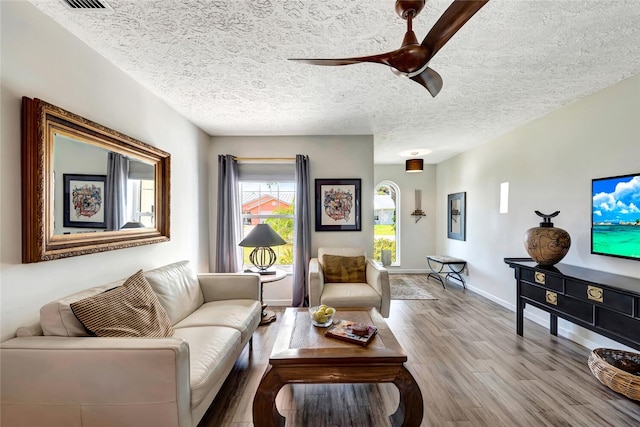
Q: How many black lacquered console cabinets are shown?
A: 1